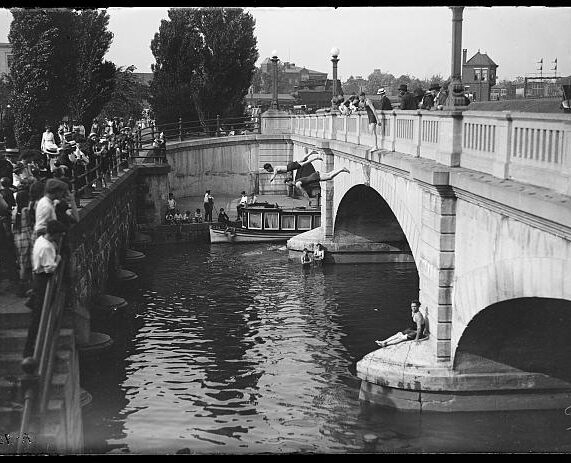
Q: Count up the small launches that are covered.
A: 1